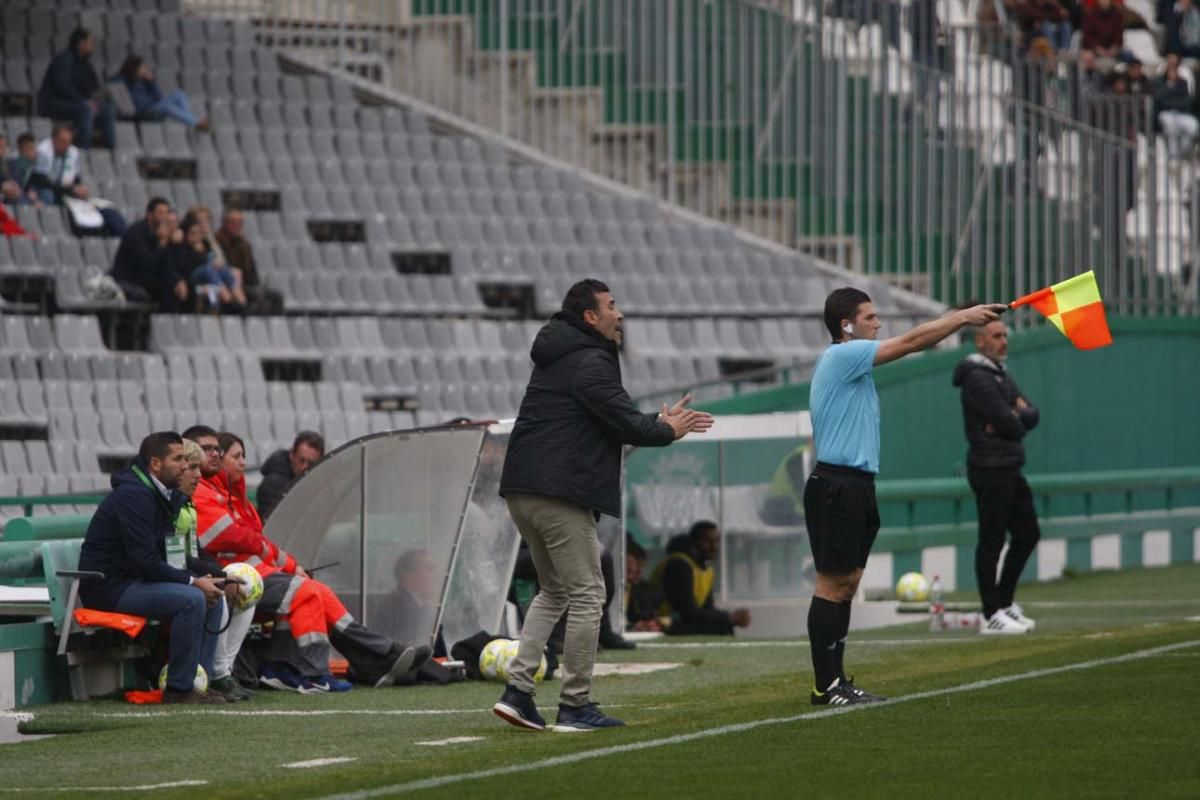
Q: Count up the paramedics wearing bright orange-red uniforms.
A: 2